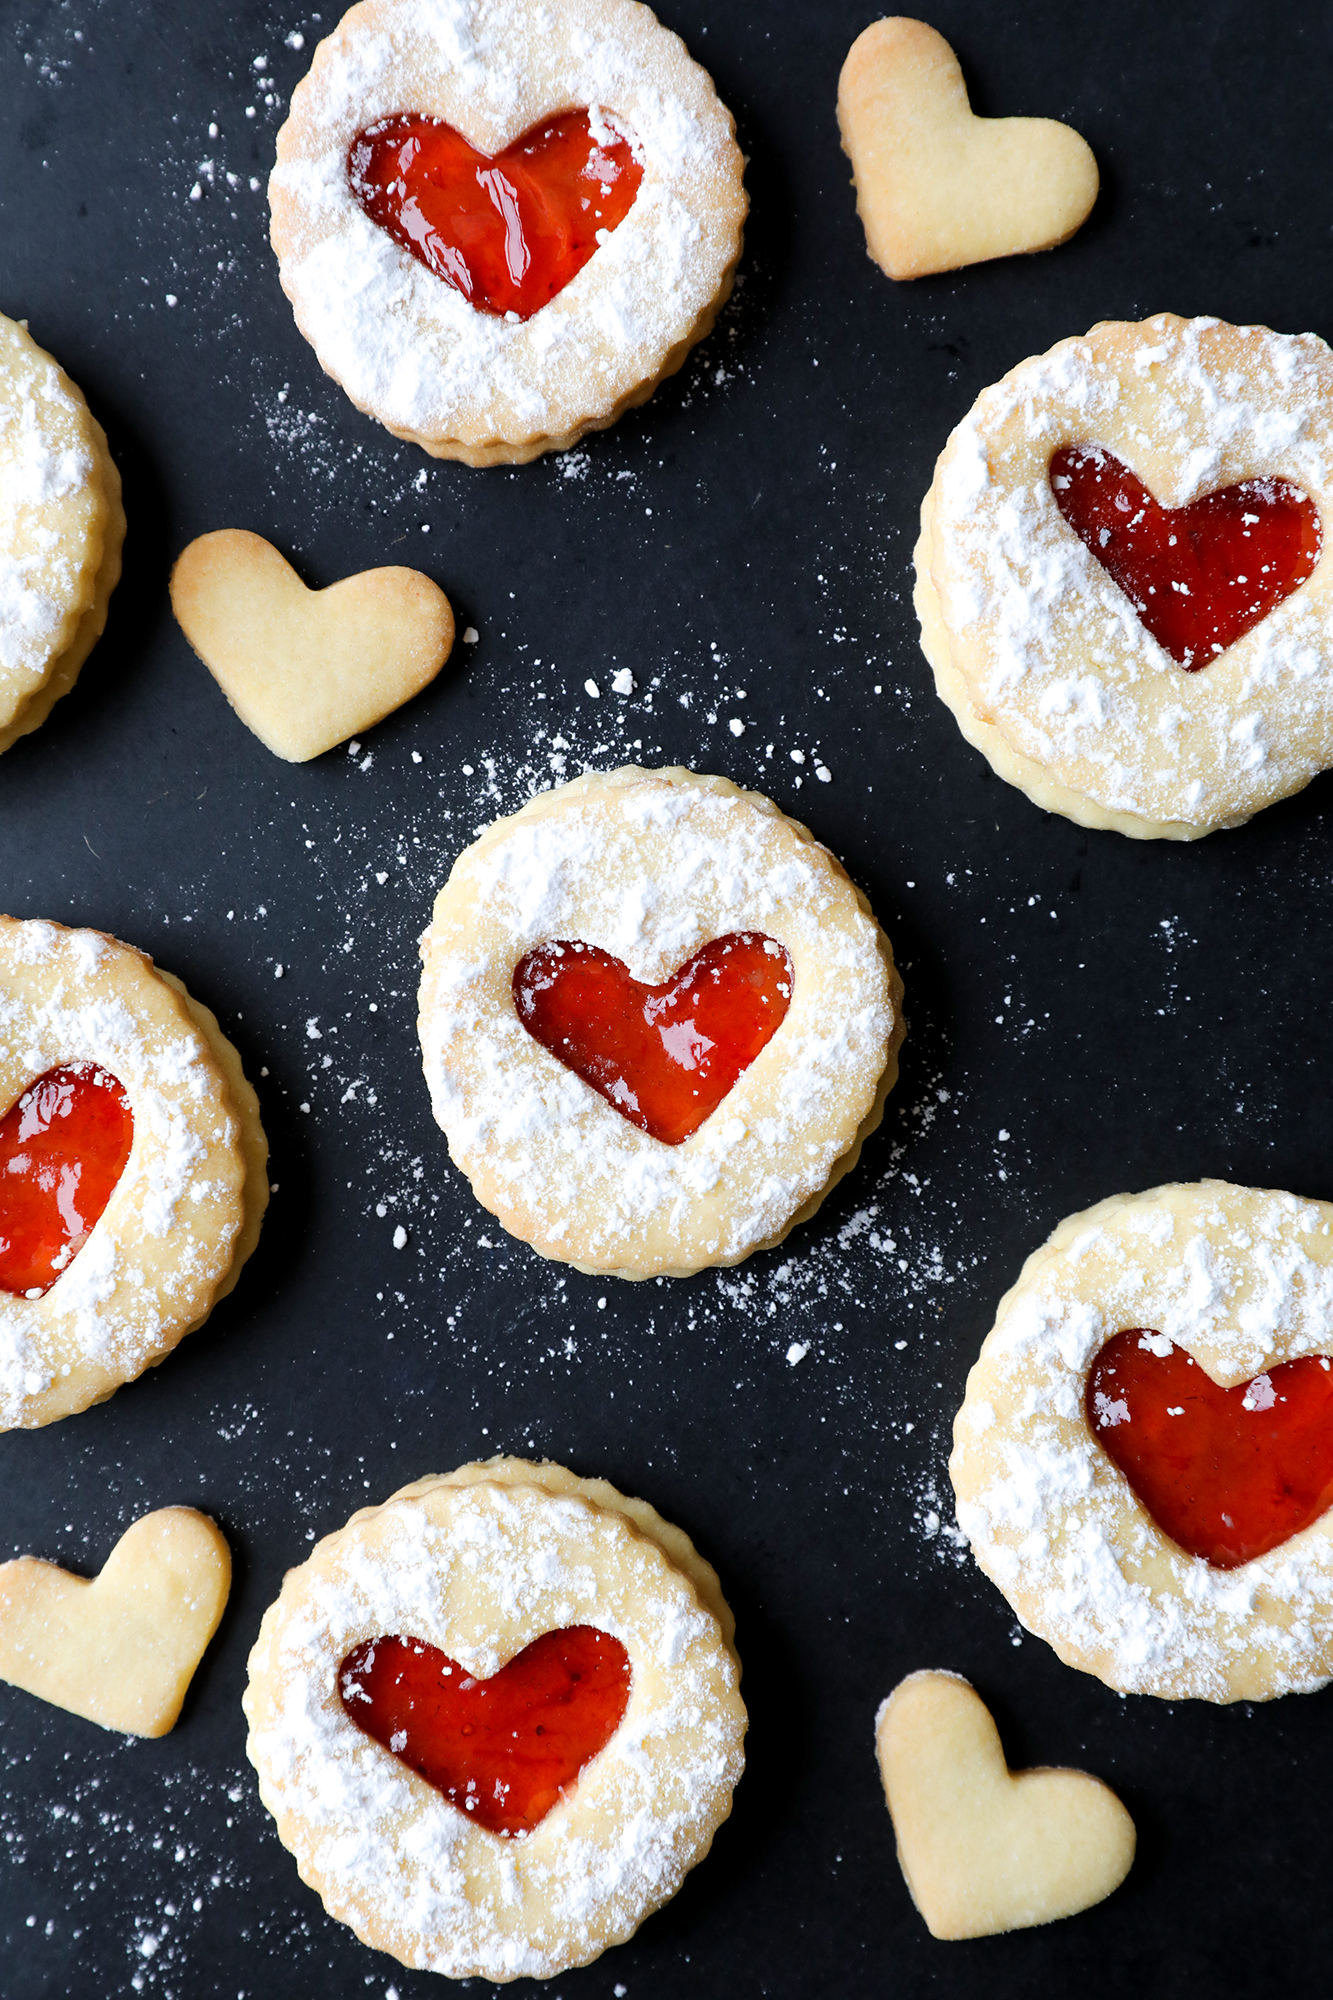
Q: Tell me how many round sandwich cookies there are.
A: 7